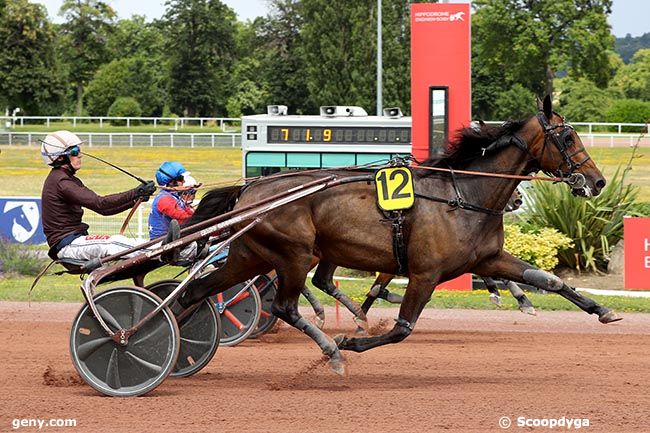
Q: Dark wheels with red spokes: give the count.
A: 2